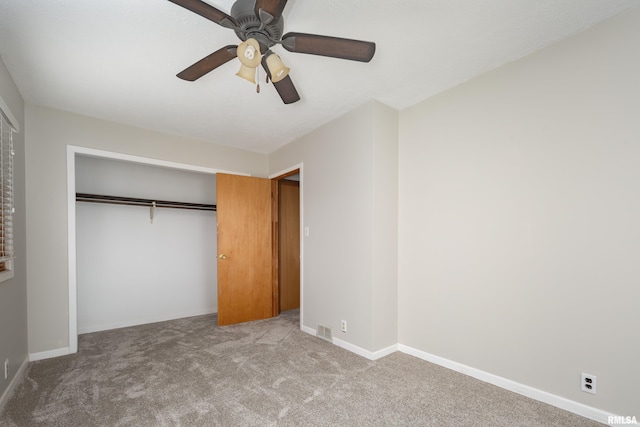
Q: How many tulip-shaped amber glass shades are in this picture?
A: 3